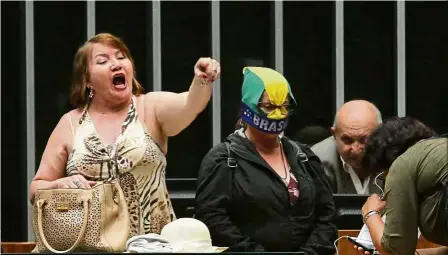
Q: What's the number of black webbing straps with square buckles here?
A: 2